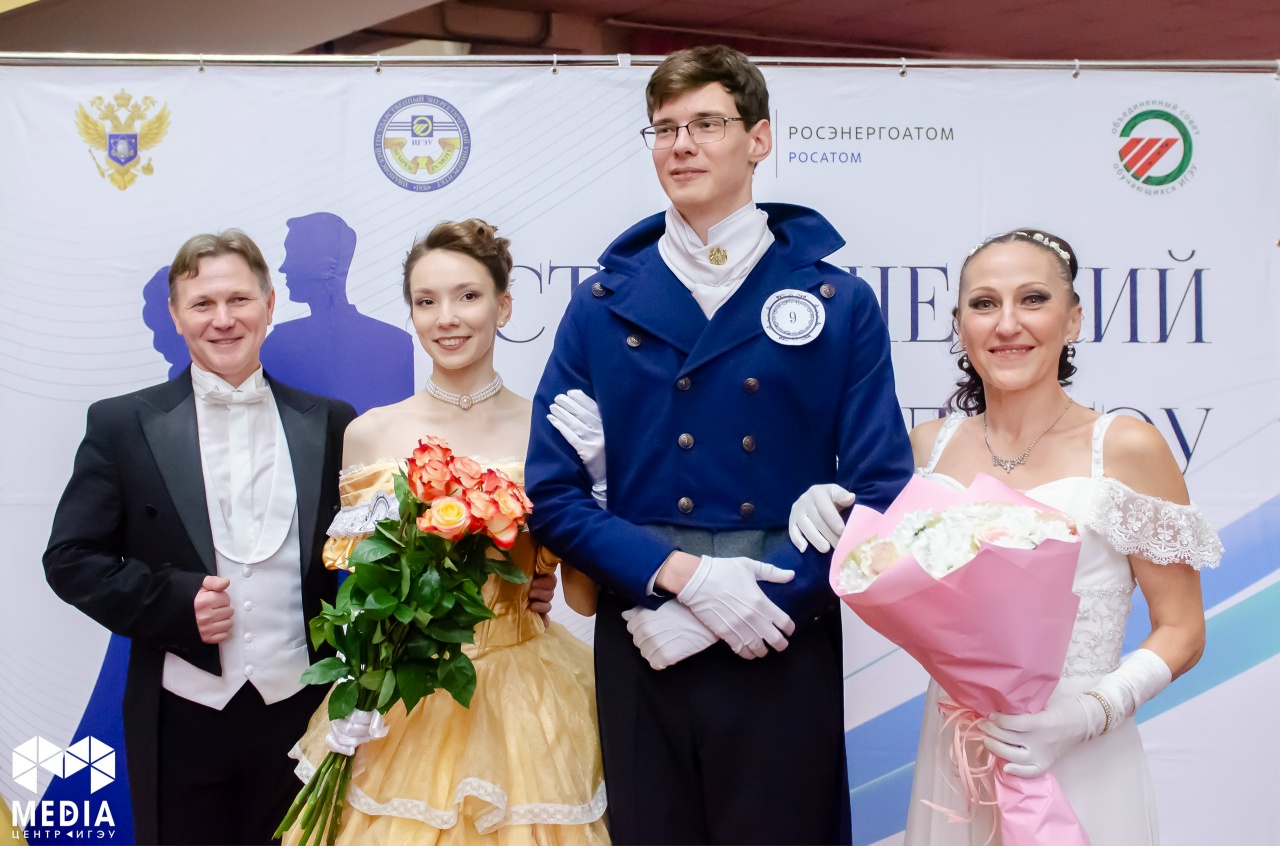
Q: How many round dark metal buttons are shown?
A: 9